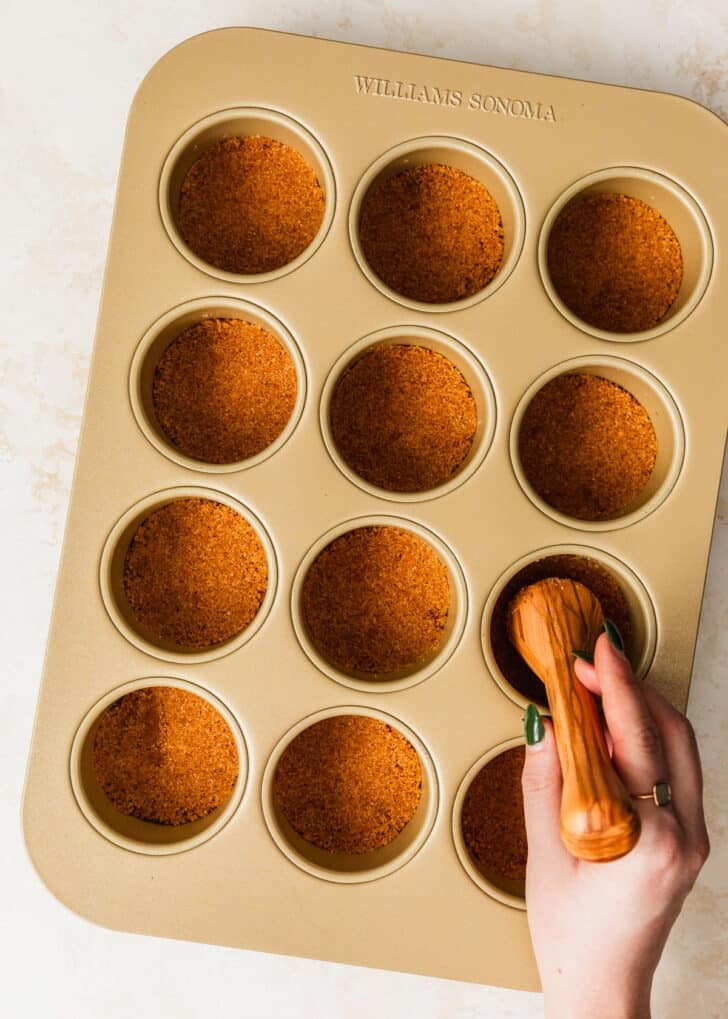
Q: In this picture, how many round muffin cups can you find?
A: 12